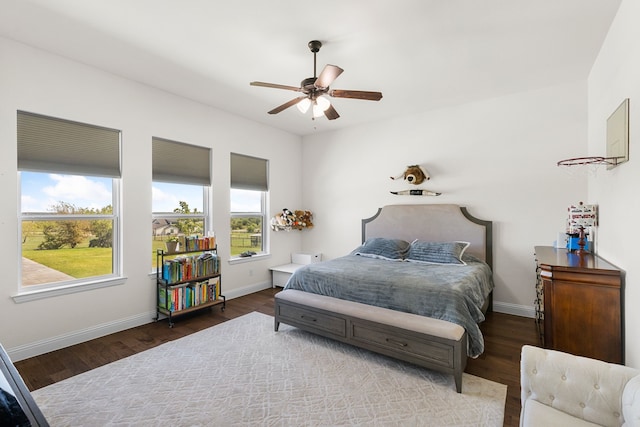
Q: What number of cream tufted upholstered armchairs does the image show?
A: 1